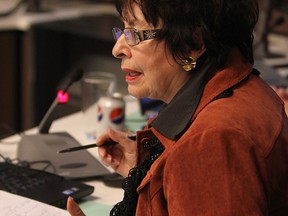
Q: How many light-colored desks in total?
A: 2